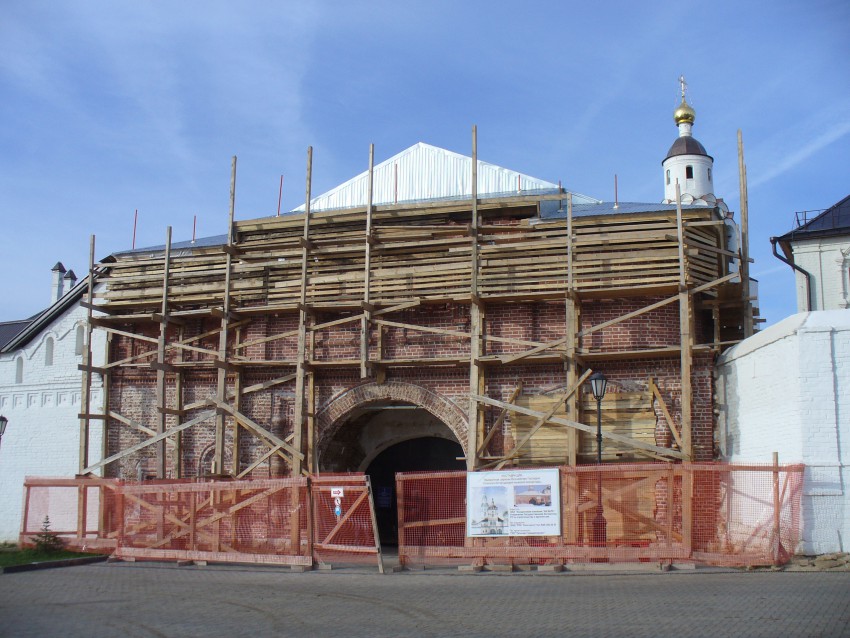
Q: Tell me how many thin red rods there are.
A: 7